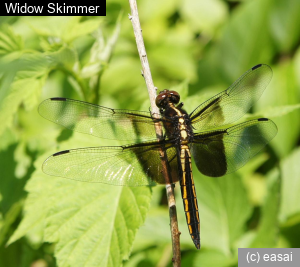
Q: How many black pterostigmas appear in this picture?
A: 4